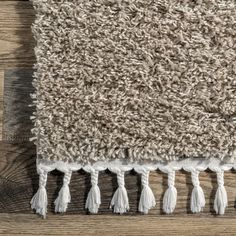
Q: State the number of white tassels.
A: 8